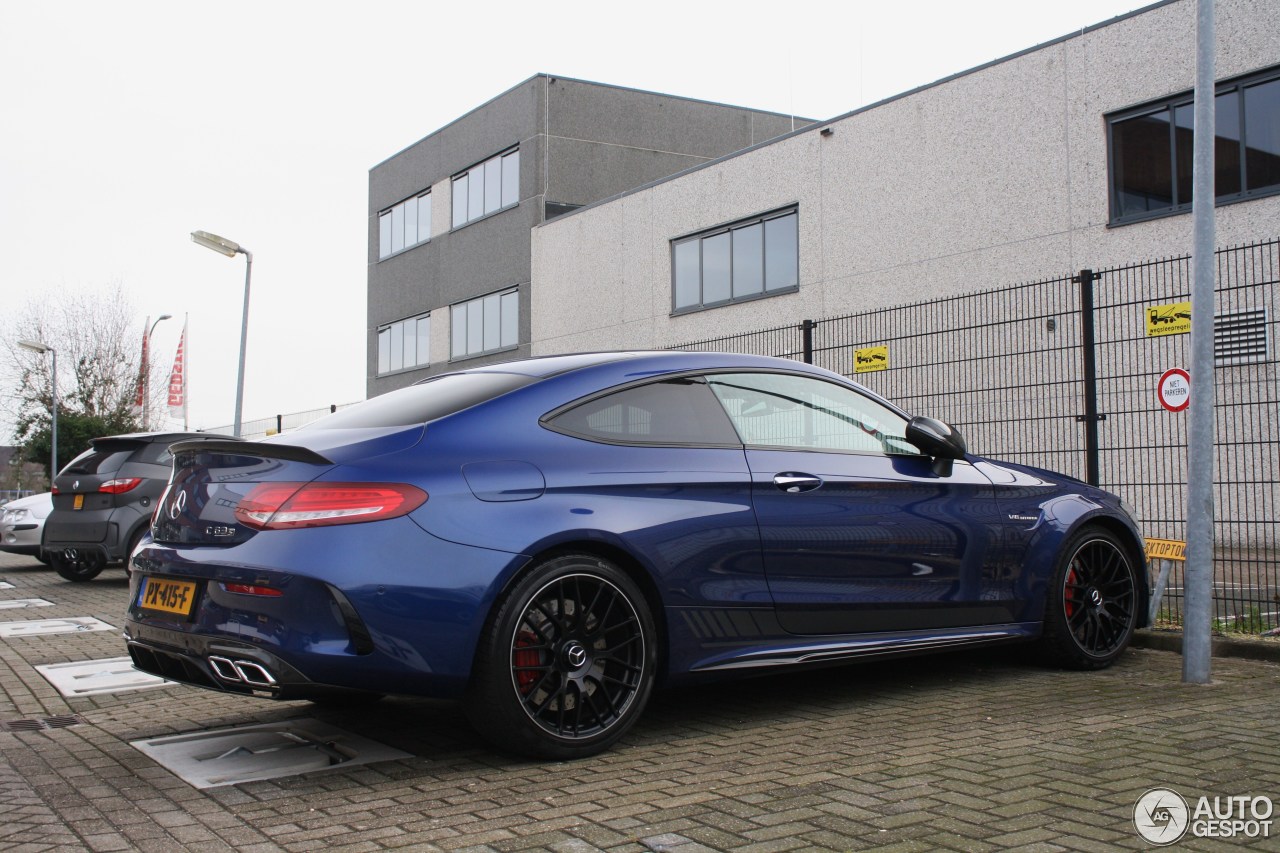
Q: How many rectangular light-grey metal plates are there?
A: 5